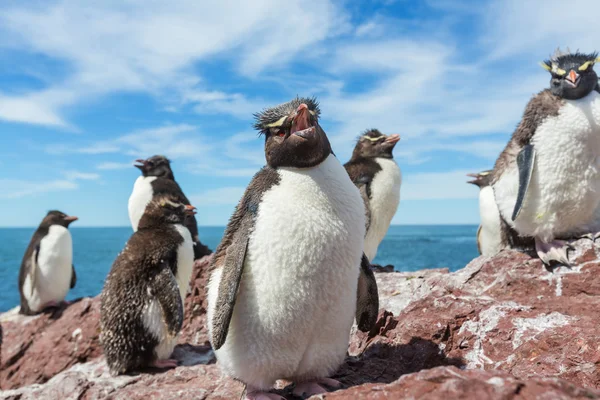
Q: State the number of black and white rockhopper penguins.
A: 7